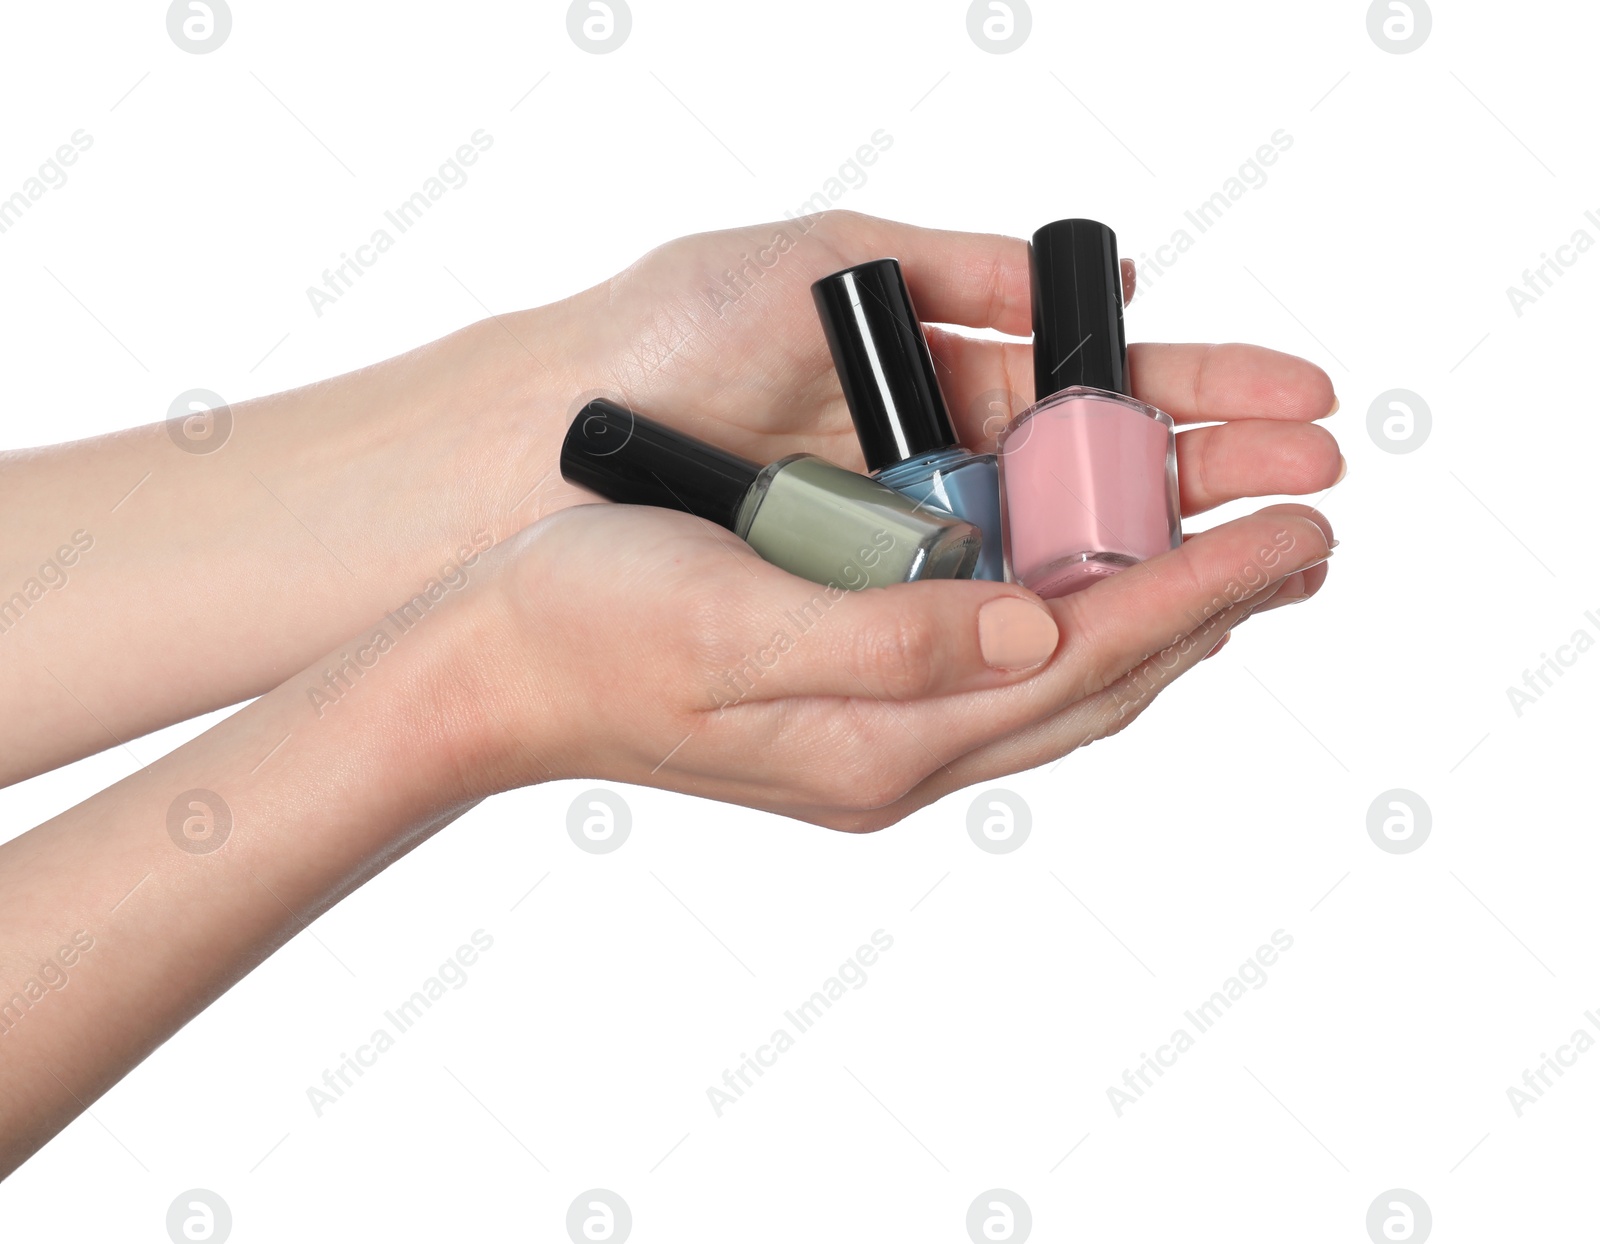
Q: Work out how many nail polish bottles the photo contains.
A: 3